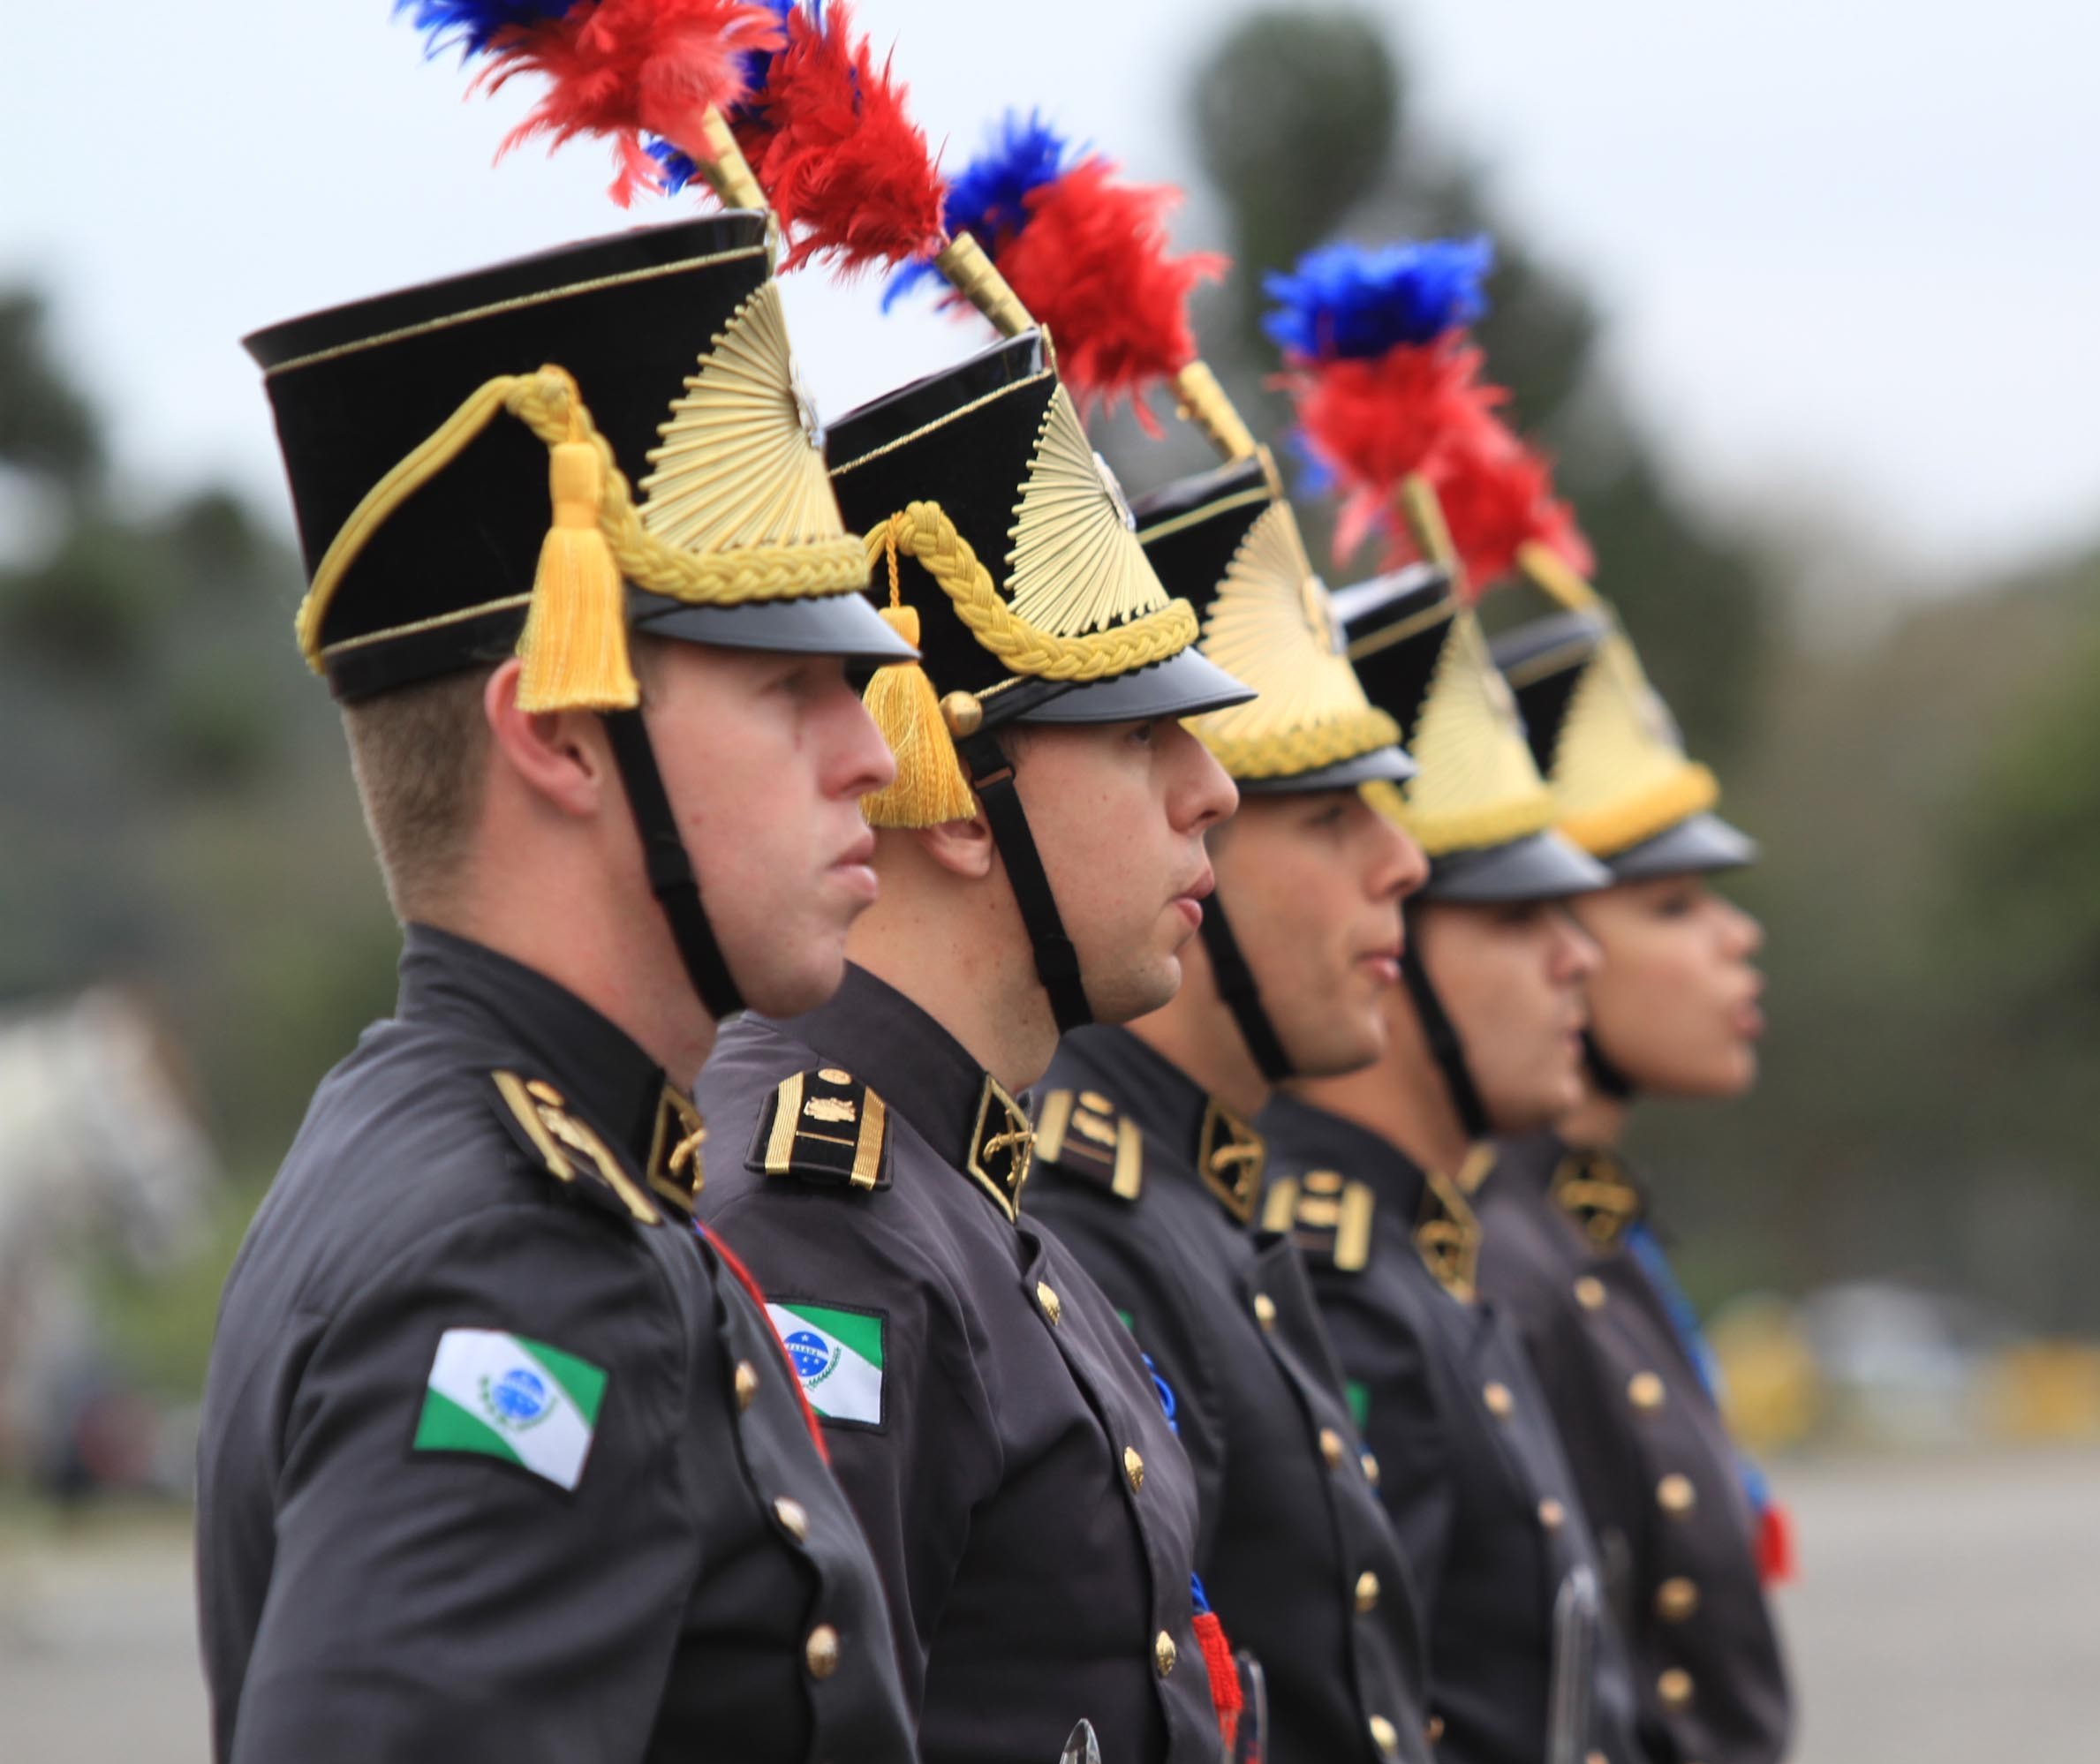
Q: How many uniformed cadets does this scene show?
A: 5